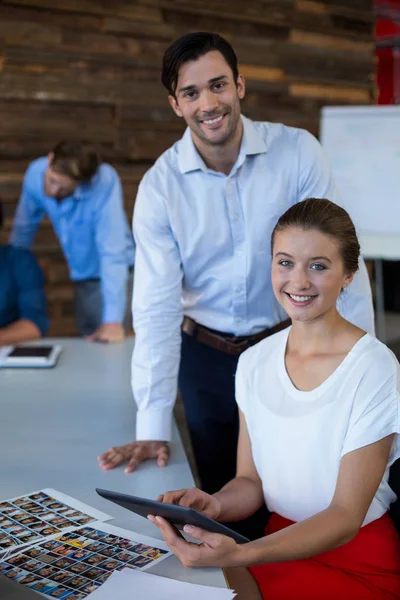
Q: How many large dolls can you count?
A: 0